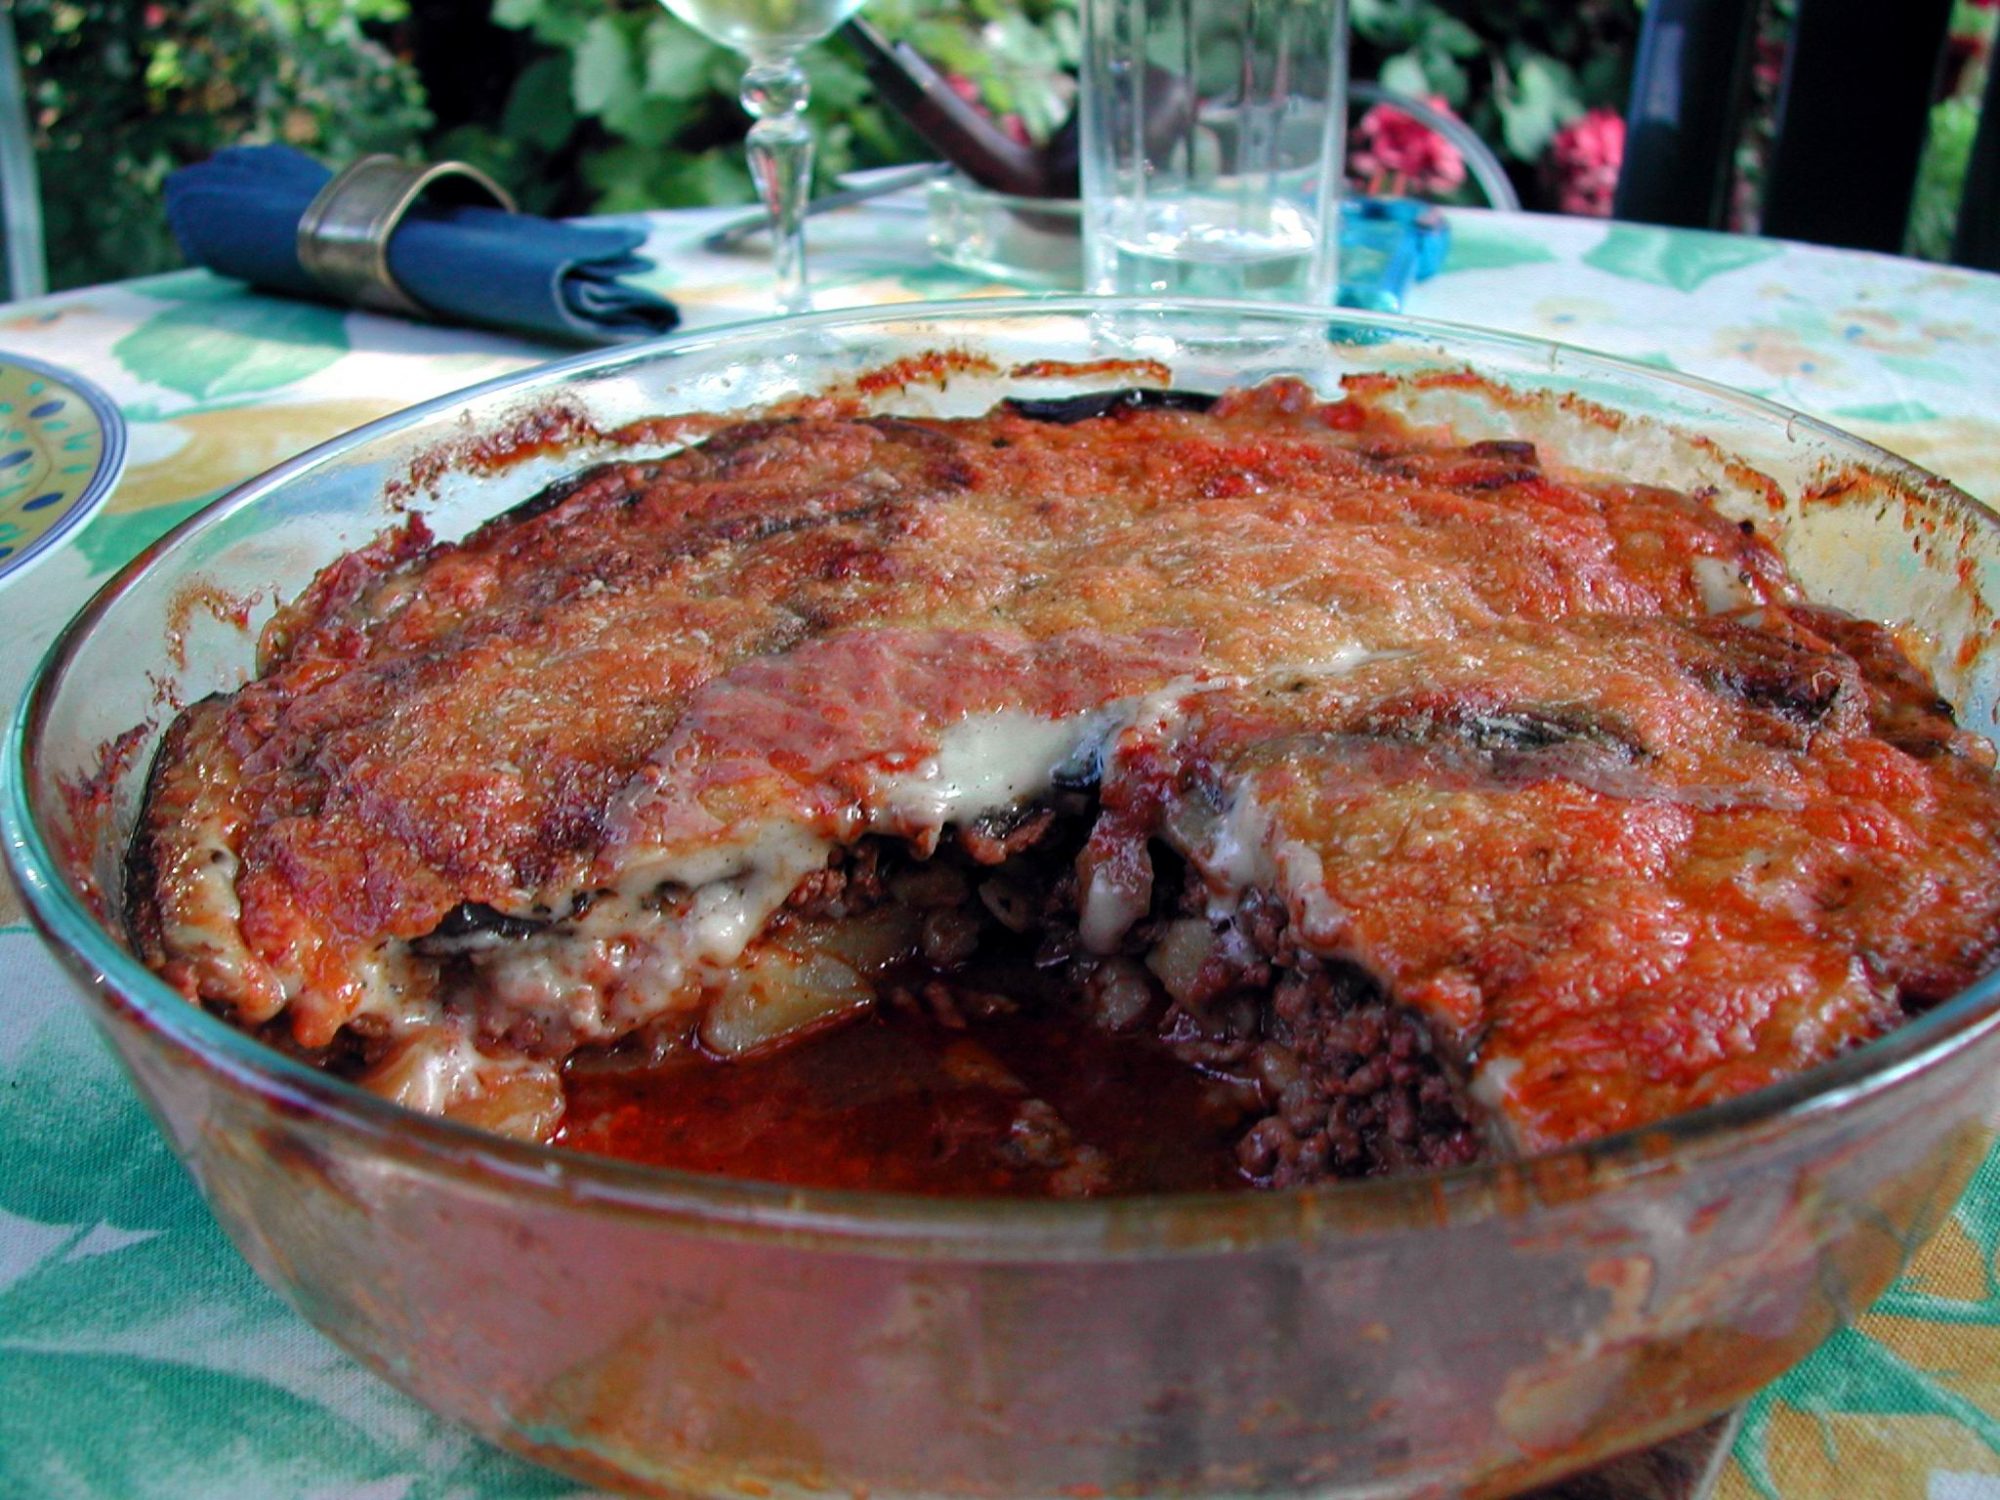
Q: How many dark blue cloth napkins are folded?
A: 1